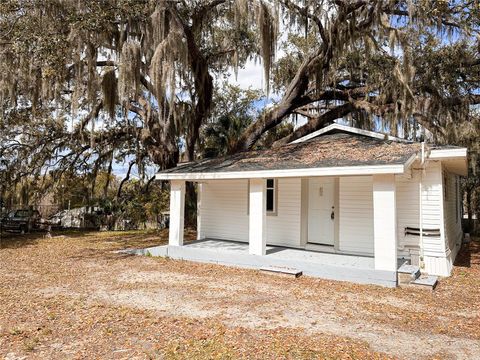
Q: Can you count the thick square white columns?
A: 3